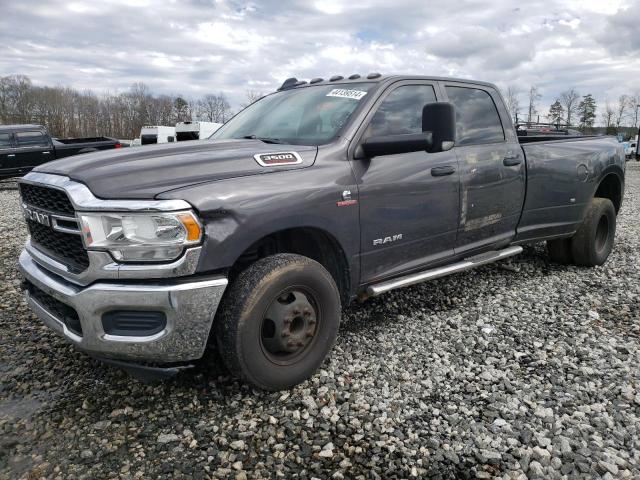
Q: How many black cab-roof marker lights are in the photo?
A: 5